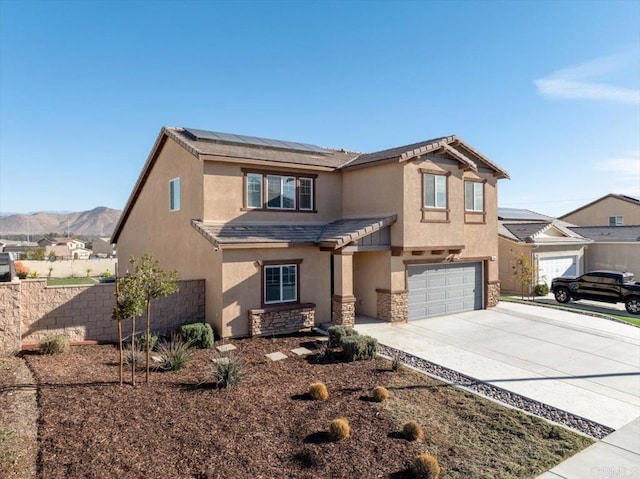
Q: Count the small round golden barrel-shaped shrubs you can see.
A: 5